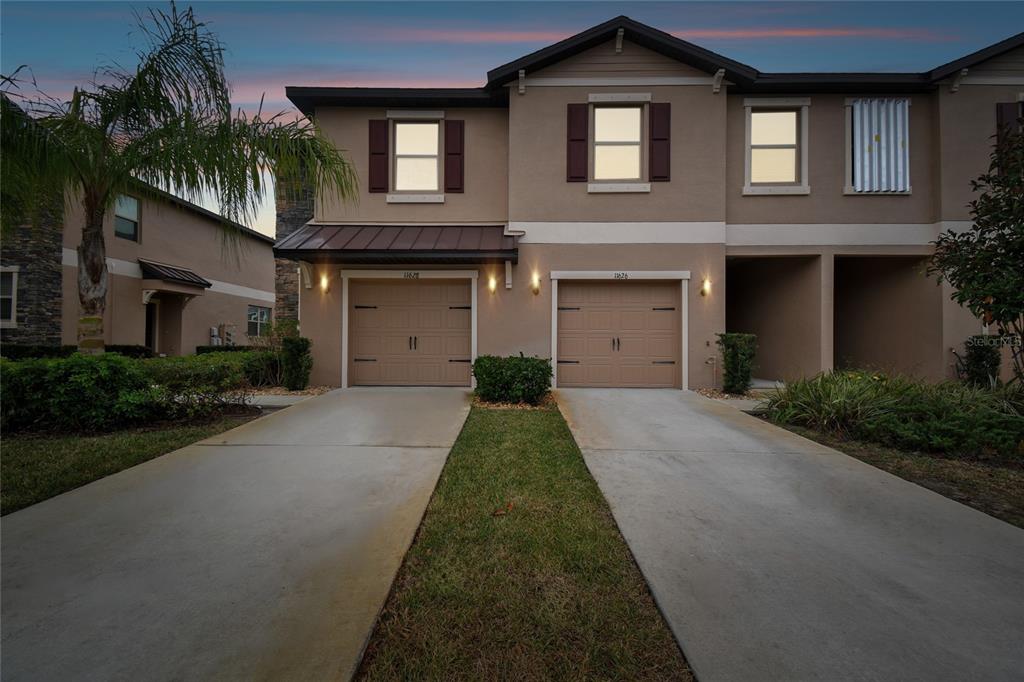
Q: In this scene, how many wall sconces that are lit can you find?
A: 4